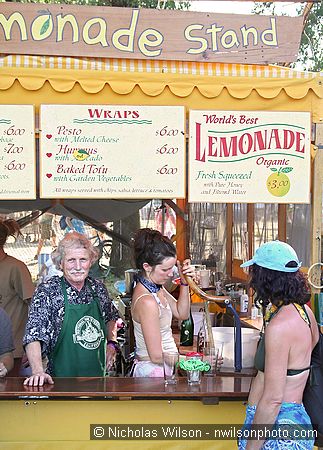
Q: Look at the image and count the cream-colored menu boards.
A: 3